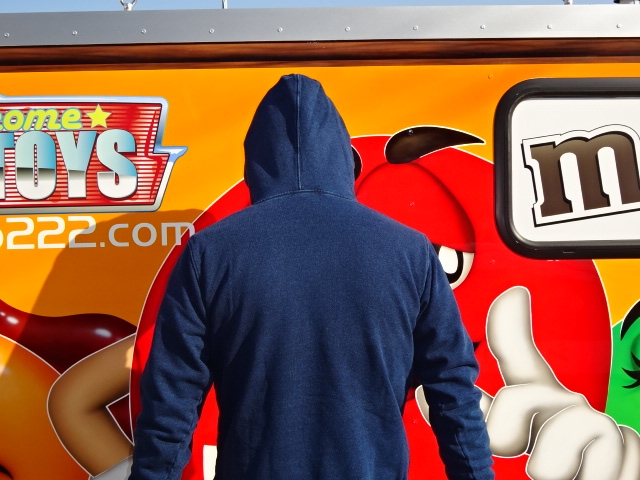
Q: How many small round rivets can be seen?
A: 10